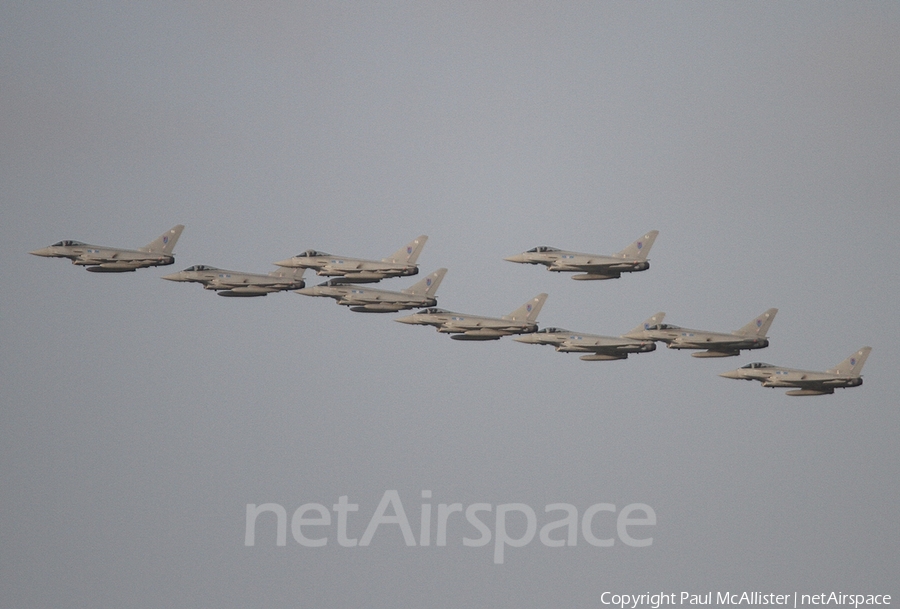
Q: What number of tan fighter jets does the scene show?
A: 9